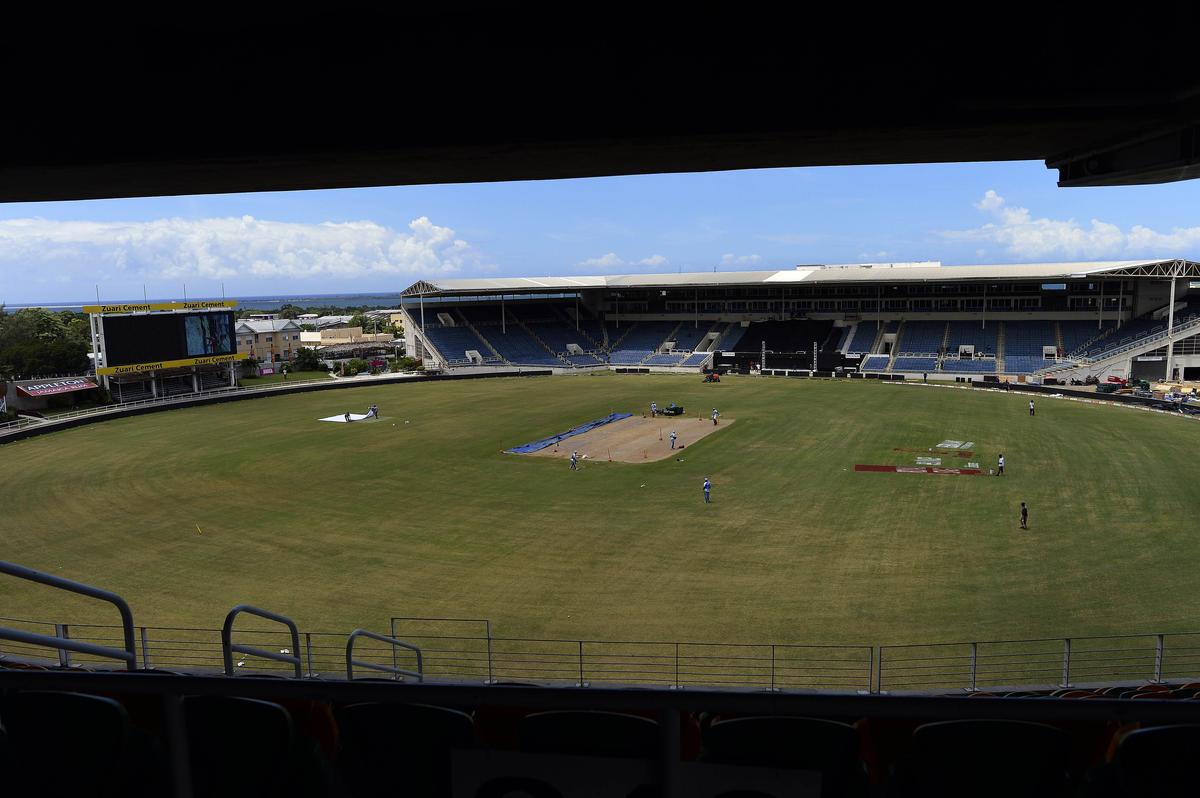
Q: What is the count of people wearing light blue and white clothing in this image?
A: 5